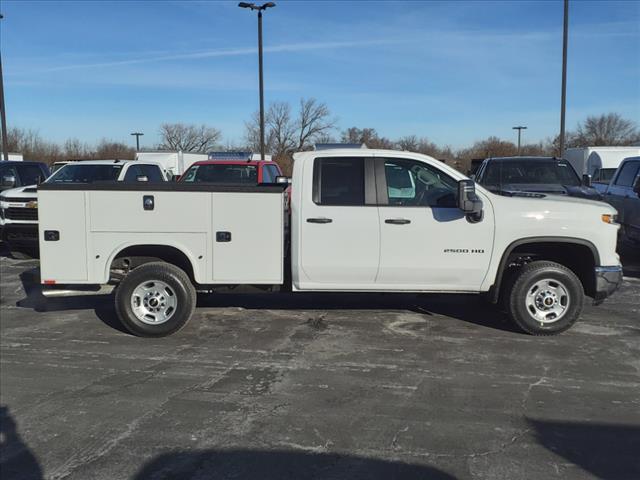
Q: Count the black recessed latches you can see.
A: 3